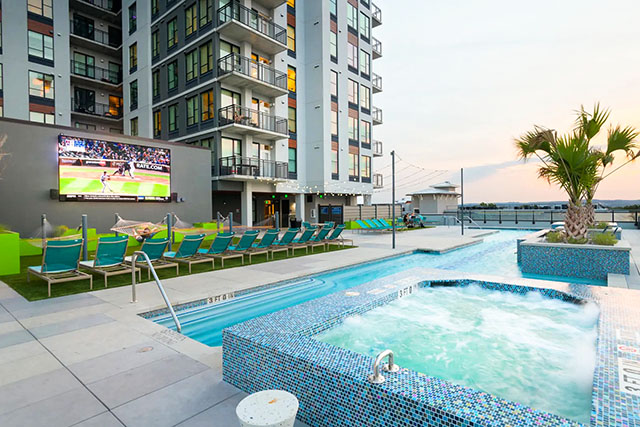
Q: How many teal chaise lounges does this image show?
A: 15